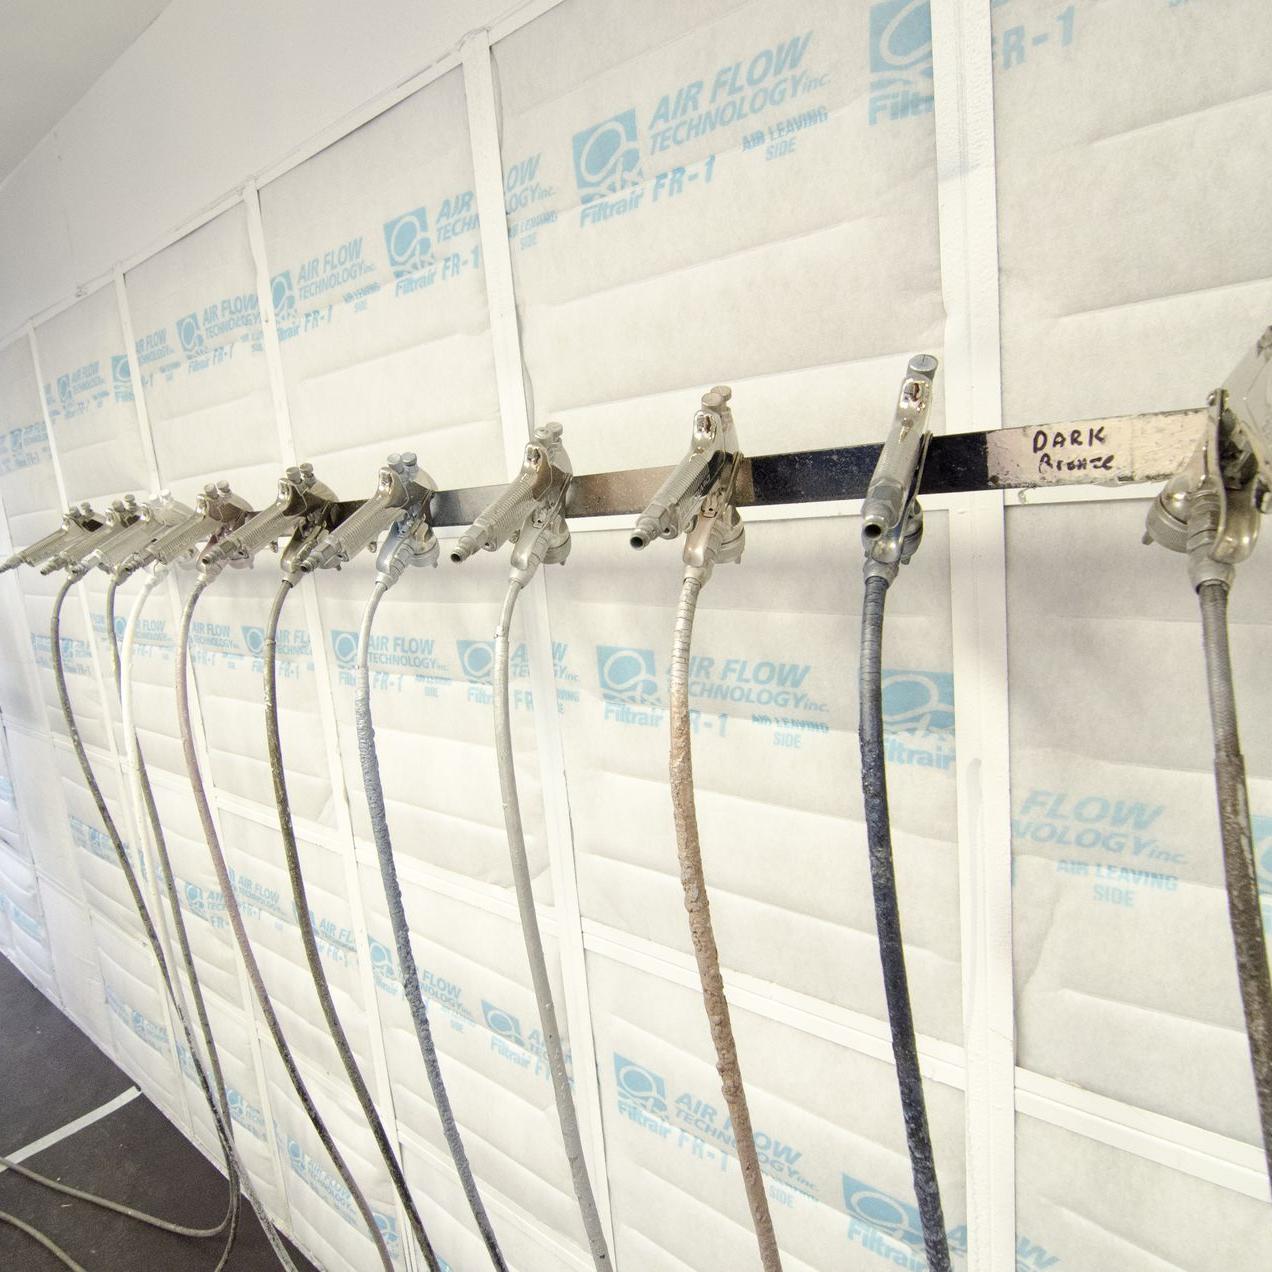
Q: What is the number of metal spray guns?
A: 10